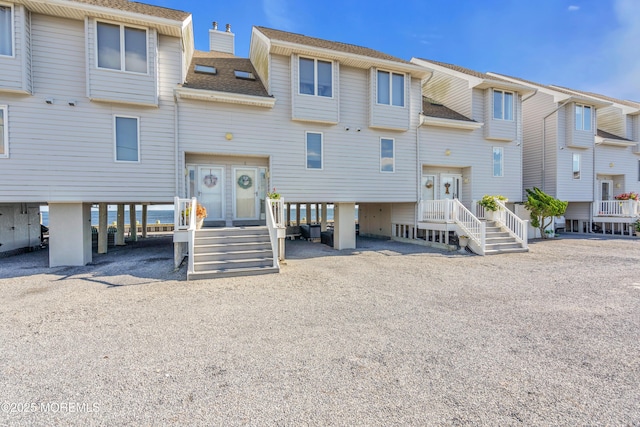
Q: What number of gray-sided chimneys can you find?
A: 1